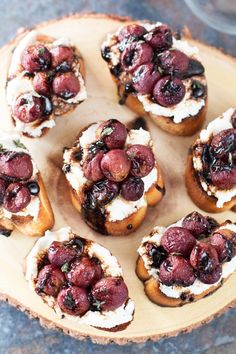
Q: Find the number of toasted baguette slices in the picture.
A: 7